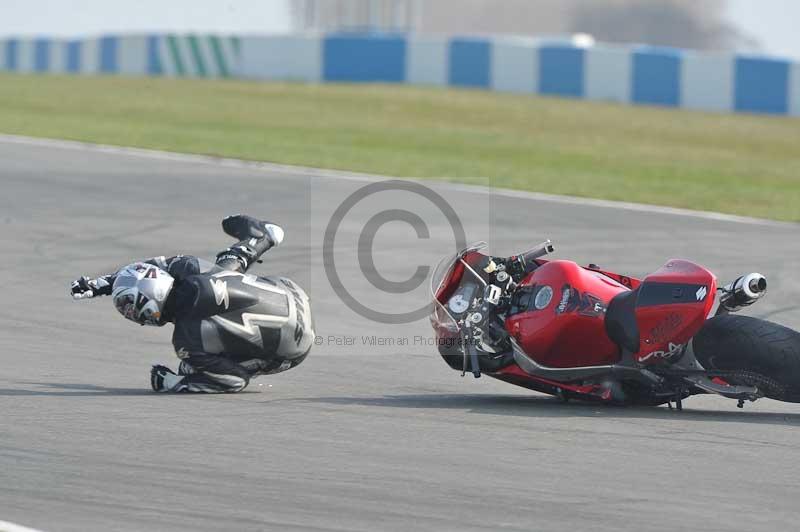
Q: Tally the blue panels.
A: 10